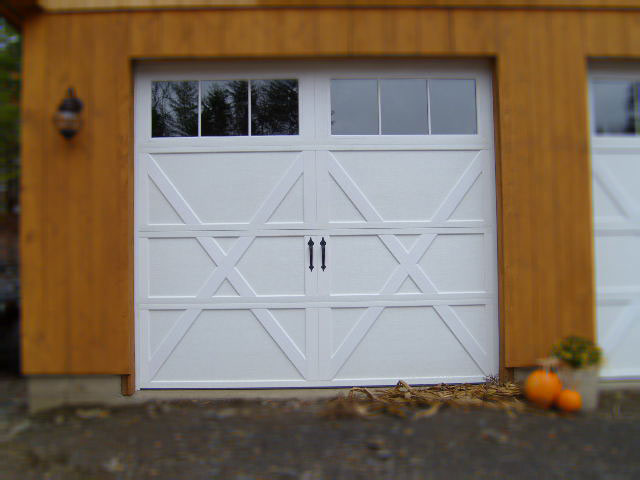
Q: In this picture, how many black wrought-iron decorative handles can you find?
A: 2